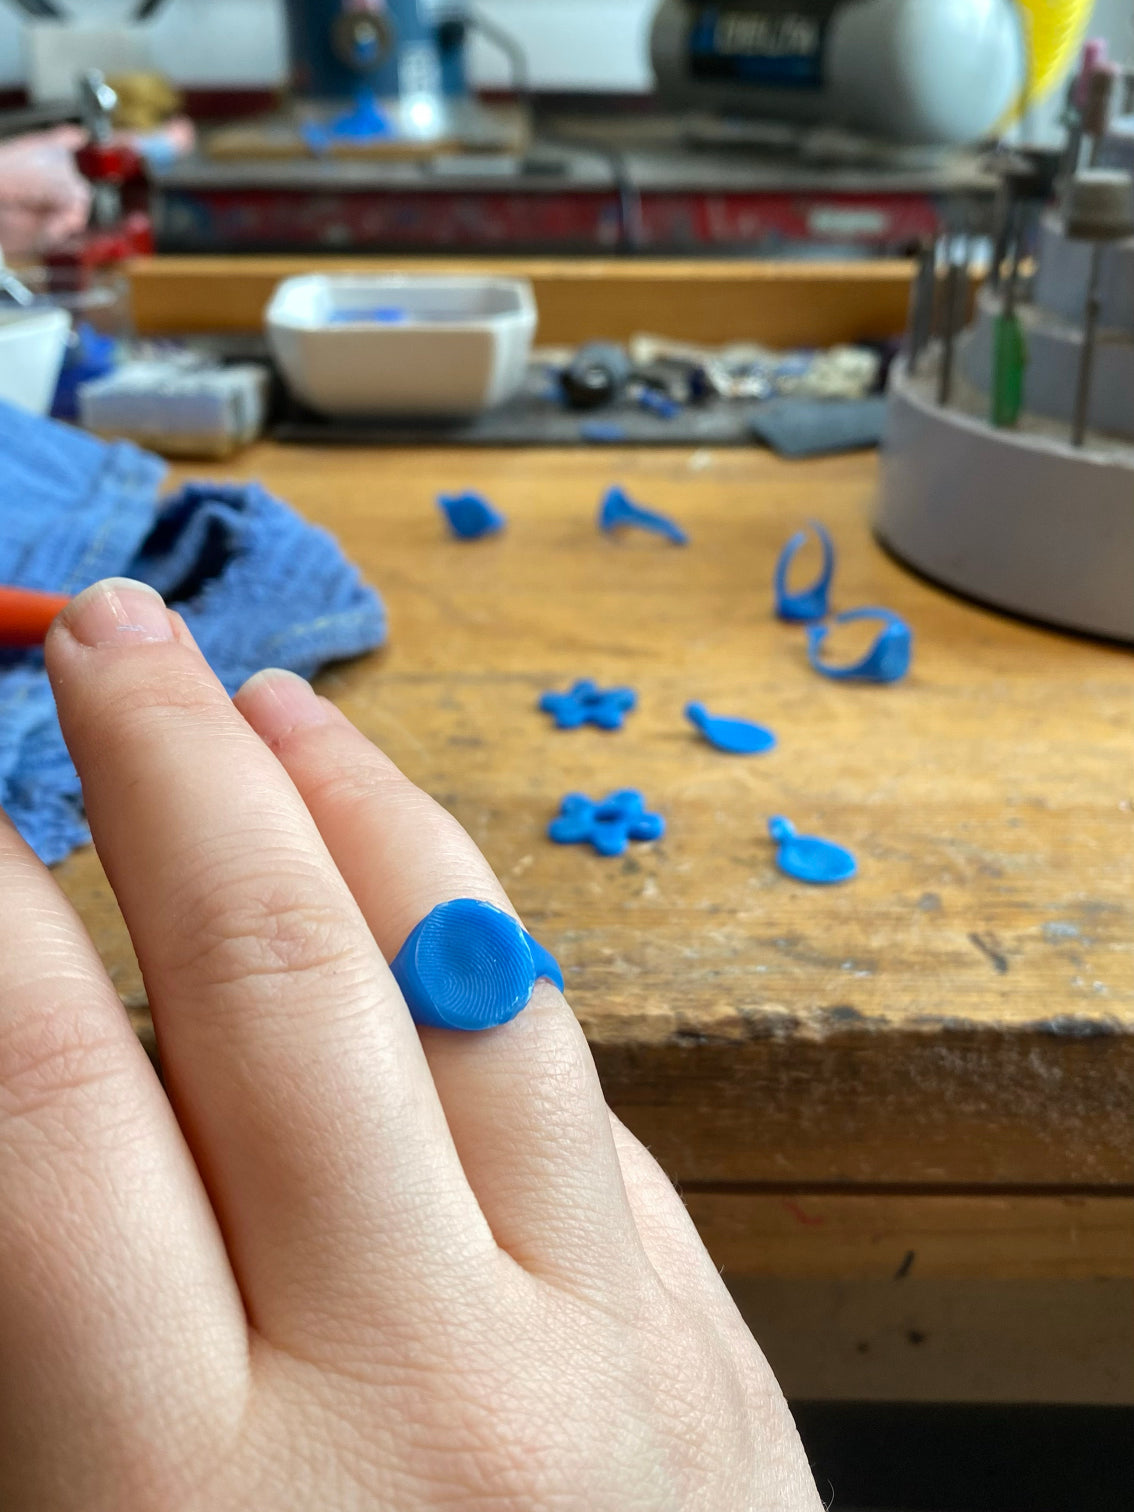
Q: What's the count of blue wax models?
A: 9